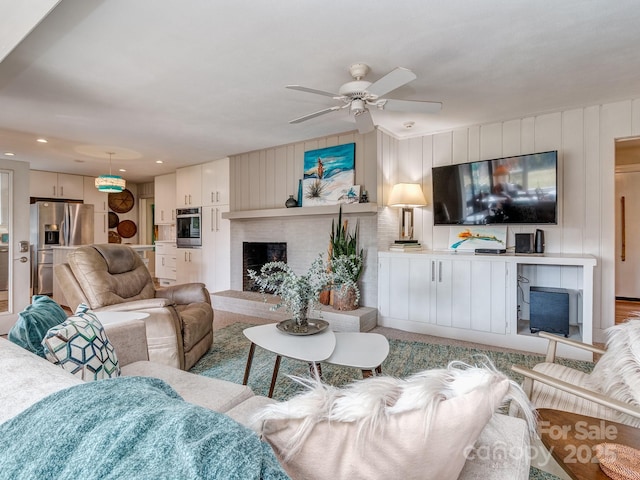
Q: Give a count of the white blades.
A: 5